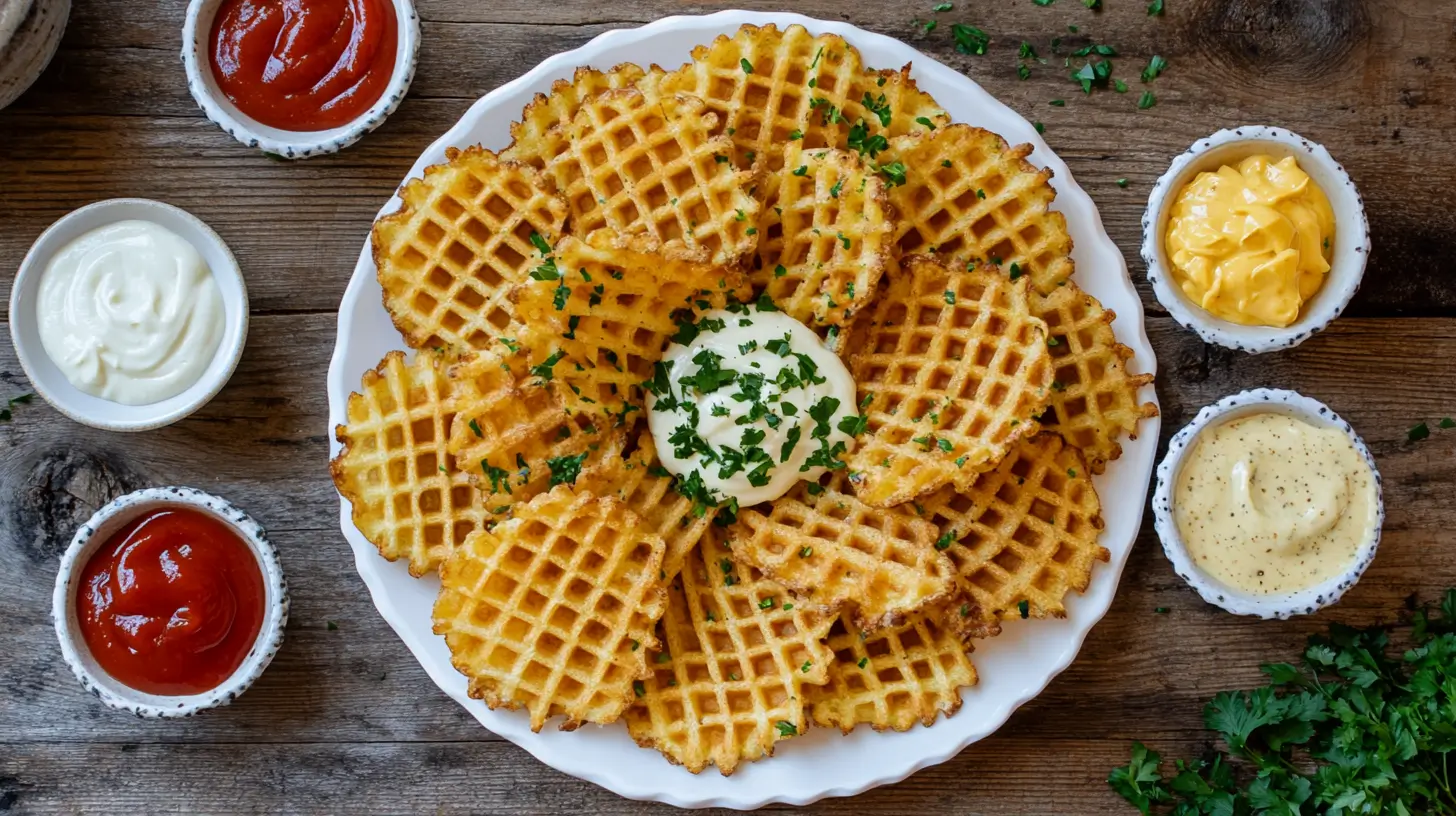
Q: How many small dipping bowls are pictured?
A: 5